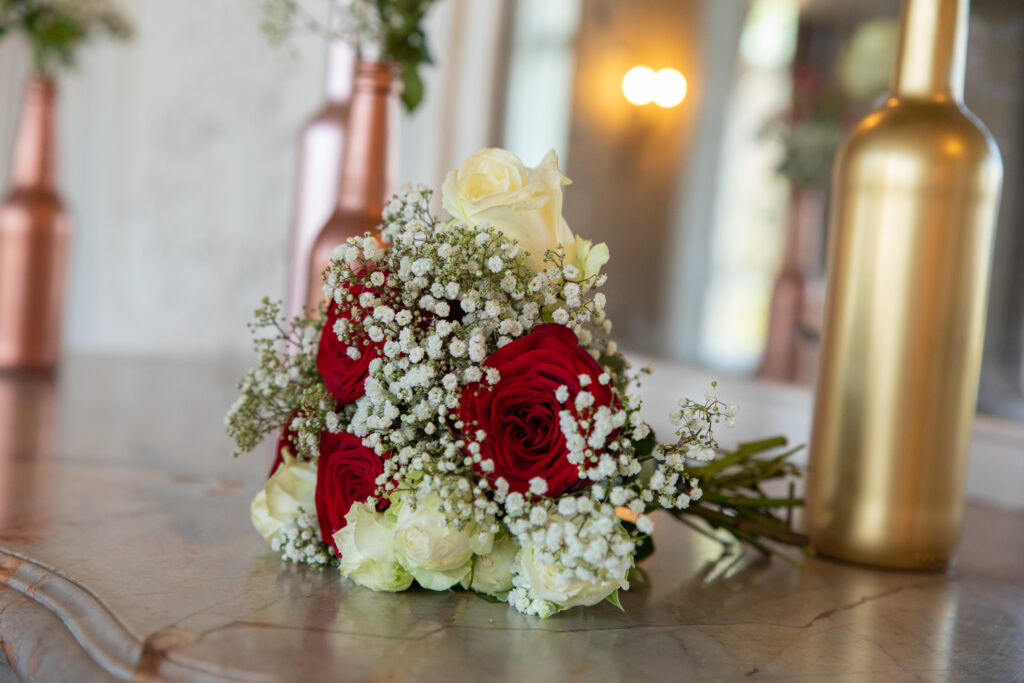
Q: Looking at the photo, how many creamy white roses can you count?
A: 6